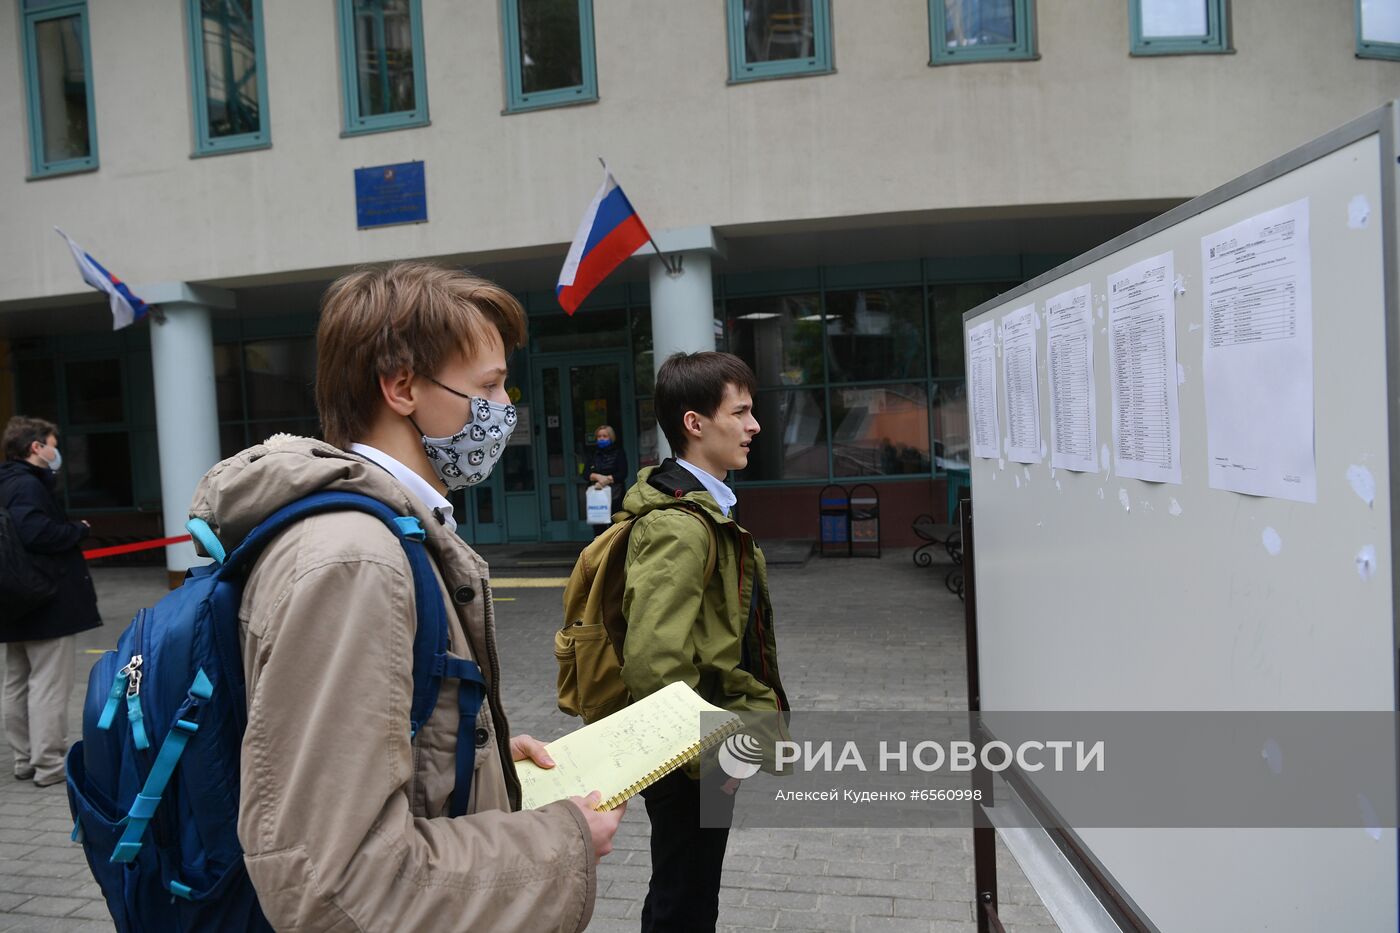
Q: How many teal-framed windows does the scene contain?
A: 8